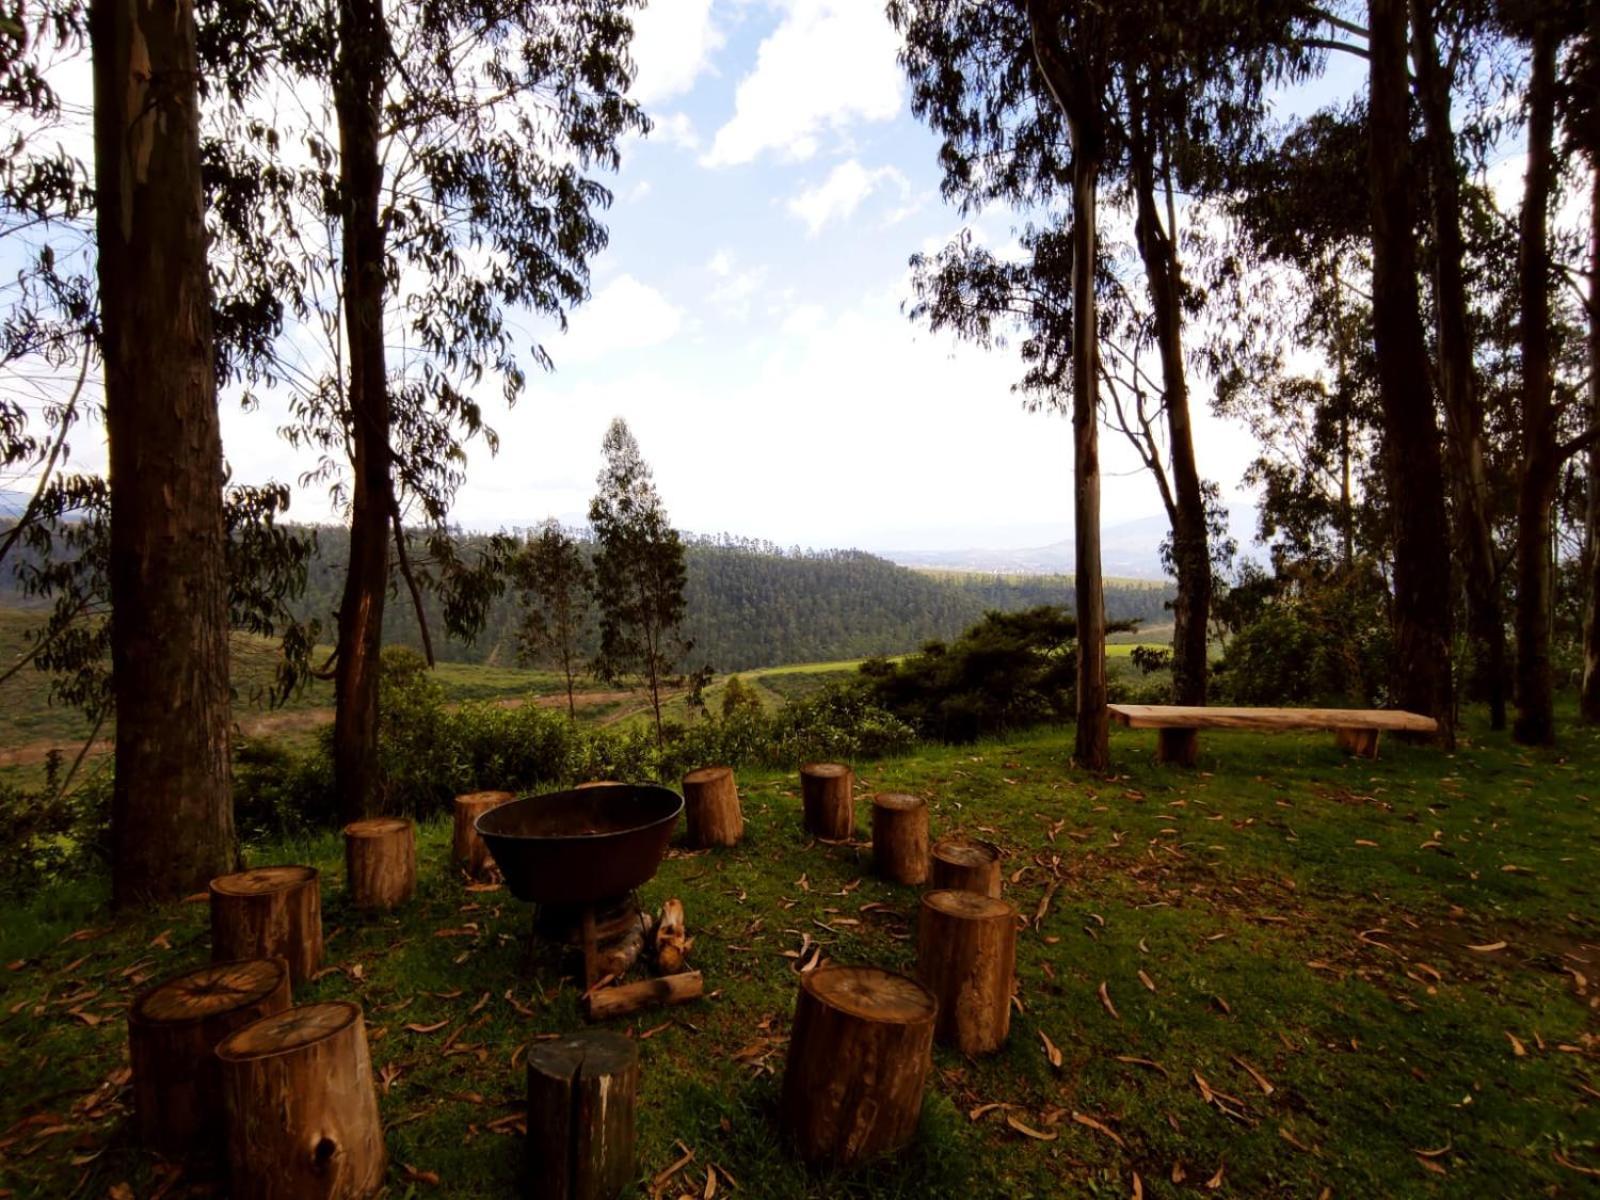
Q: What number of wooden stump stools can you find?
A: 13